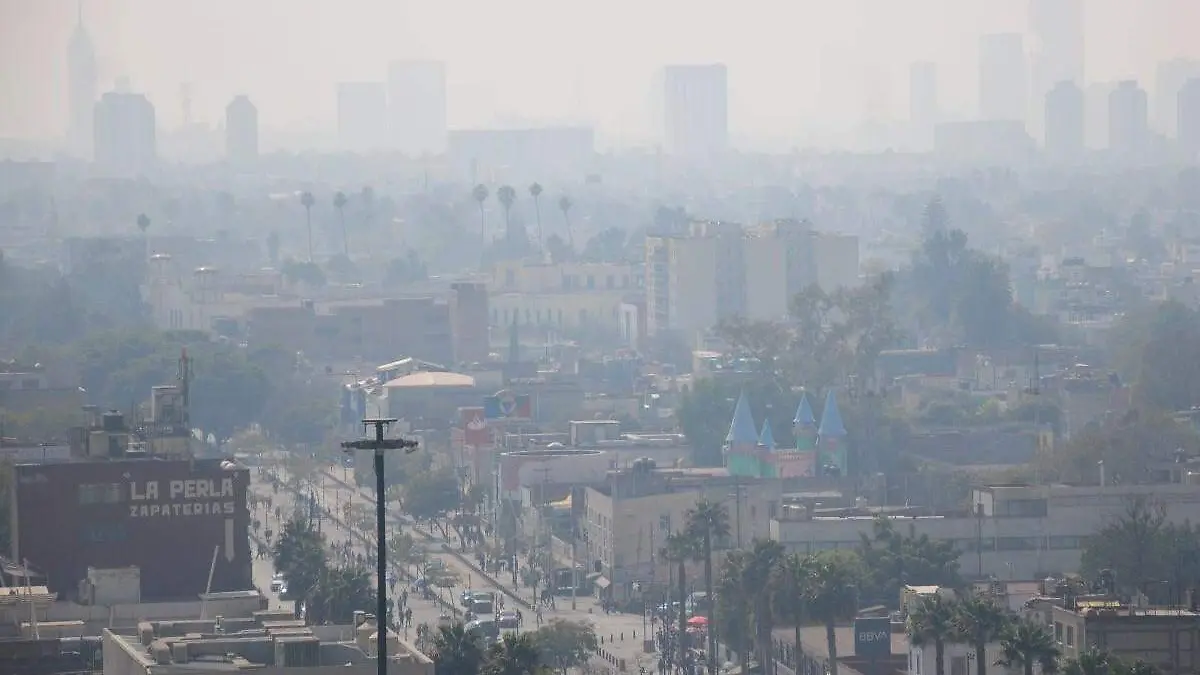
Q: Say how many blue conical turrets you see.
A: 4